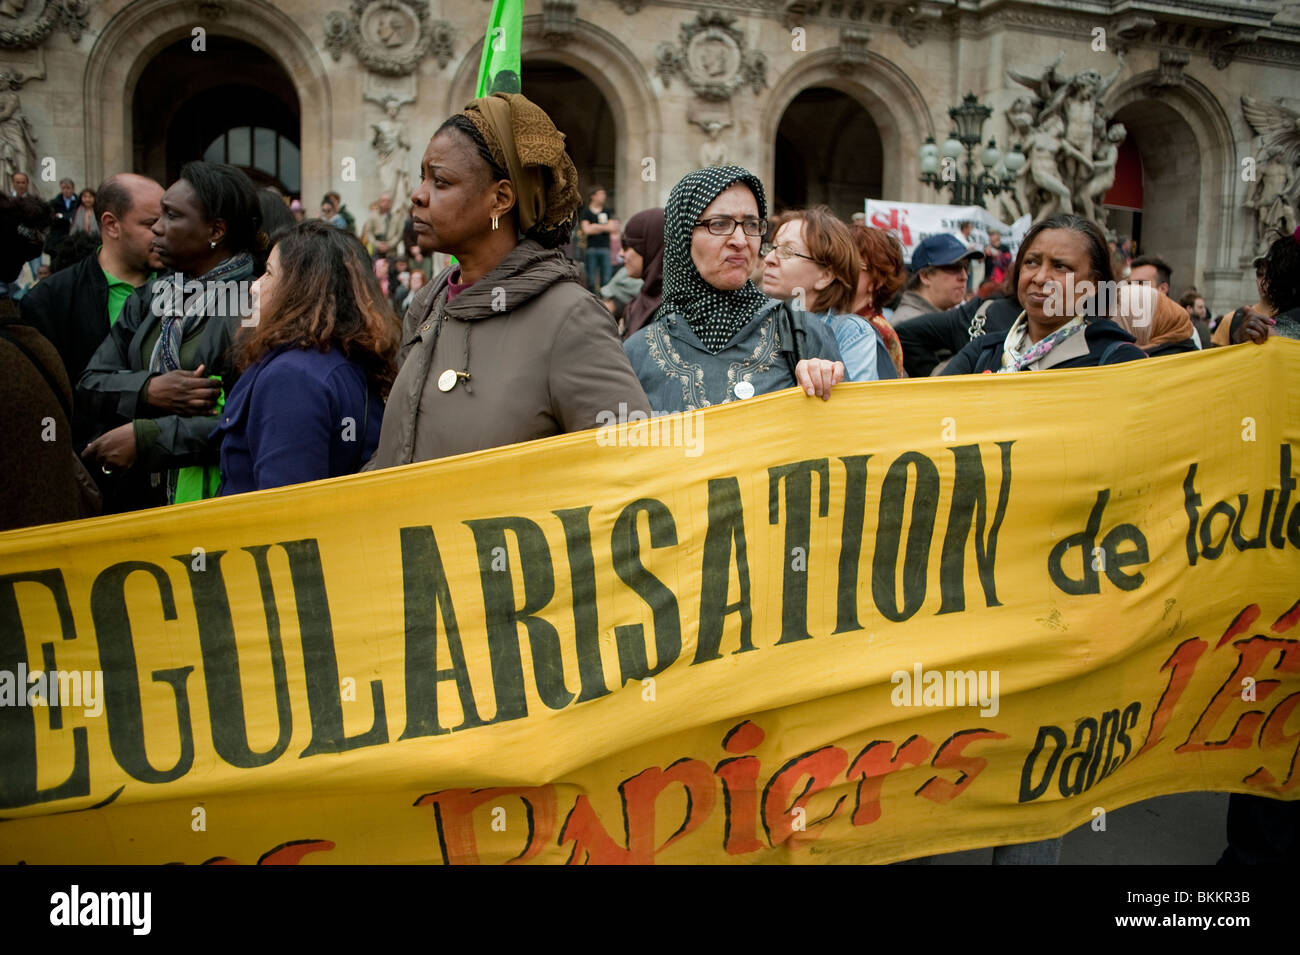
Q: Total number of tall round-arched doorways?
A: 4